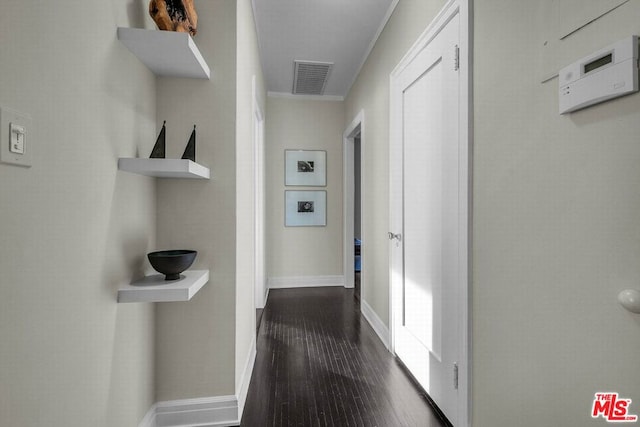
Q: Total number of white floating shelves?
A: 3